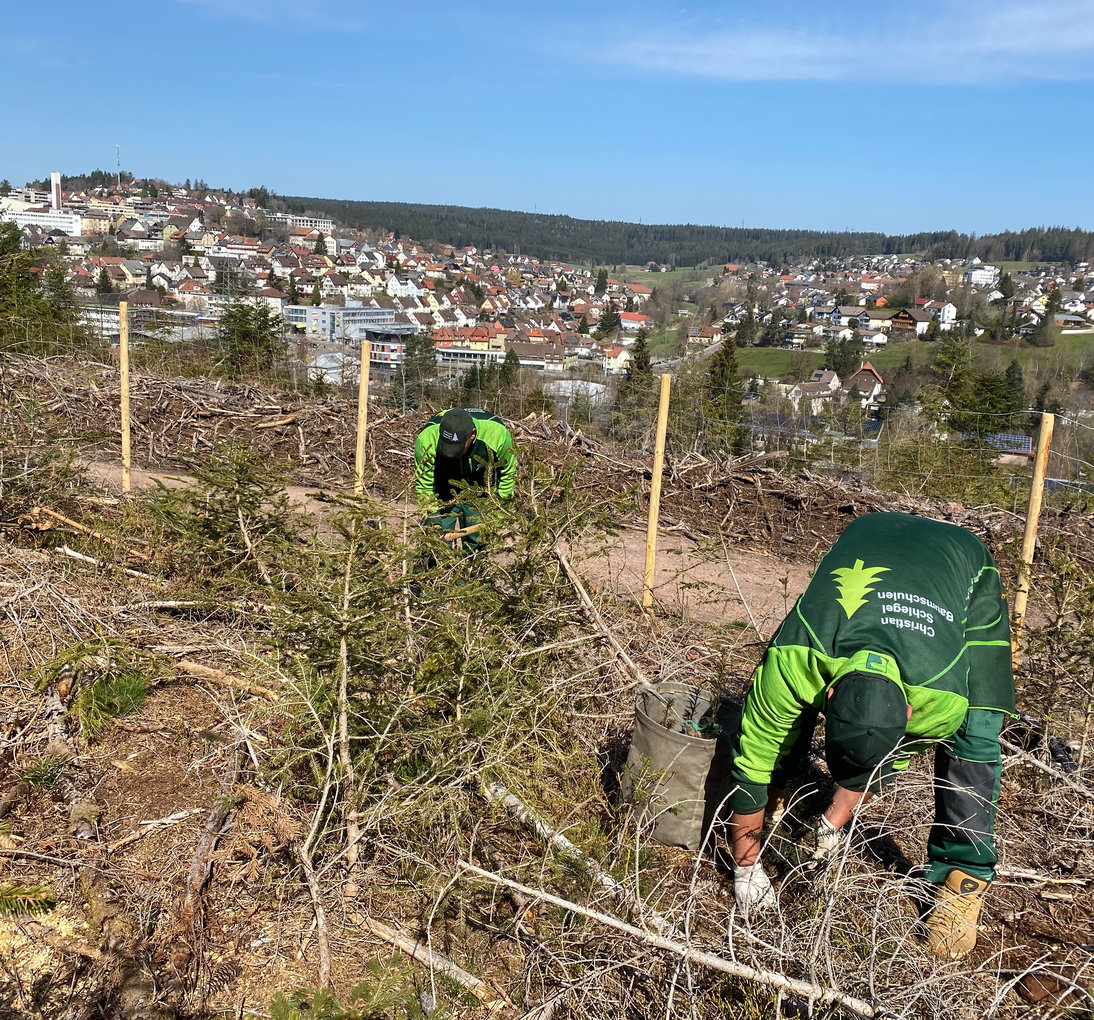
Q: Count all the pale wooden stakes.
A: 4